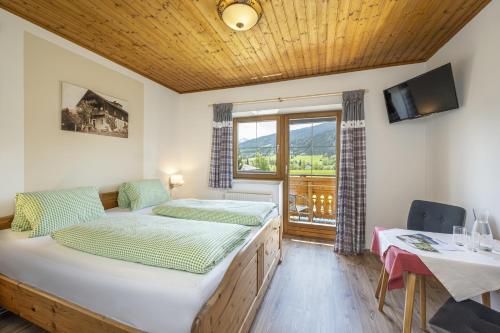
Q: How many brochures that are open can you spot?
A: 1